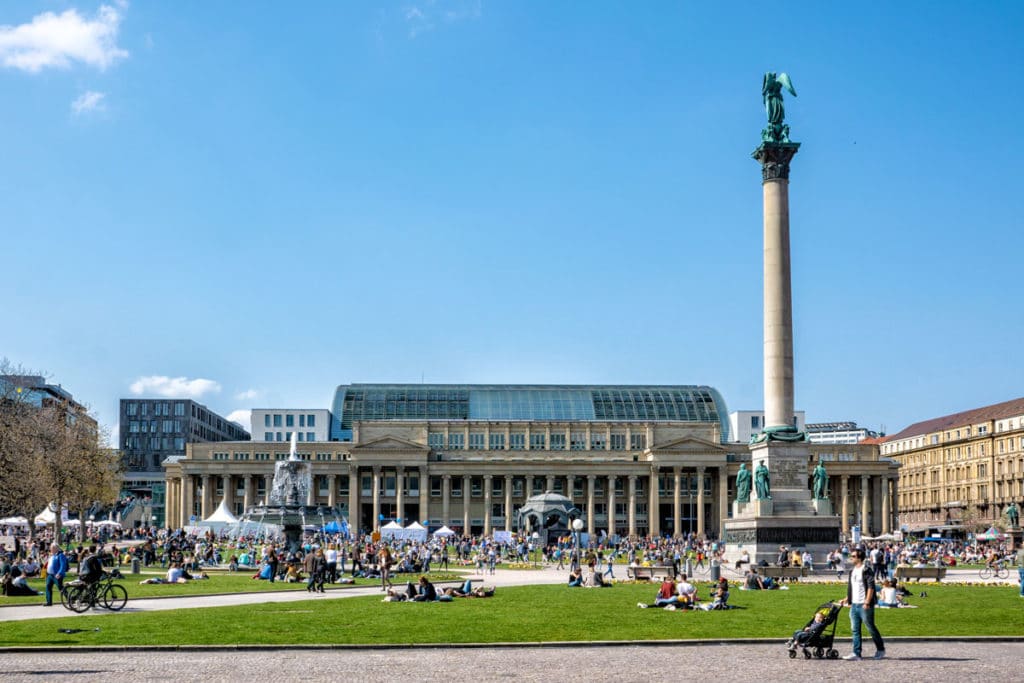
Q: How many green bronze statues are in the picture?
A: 5